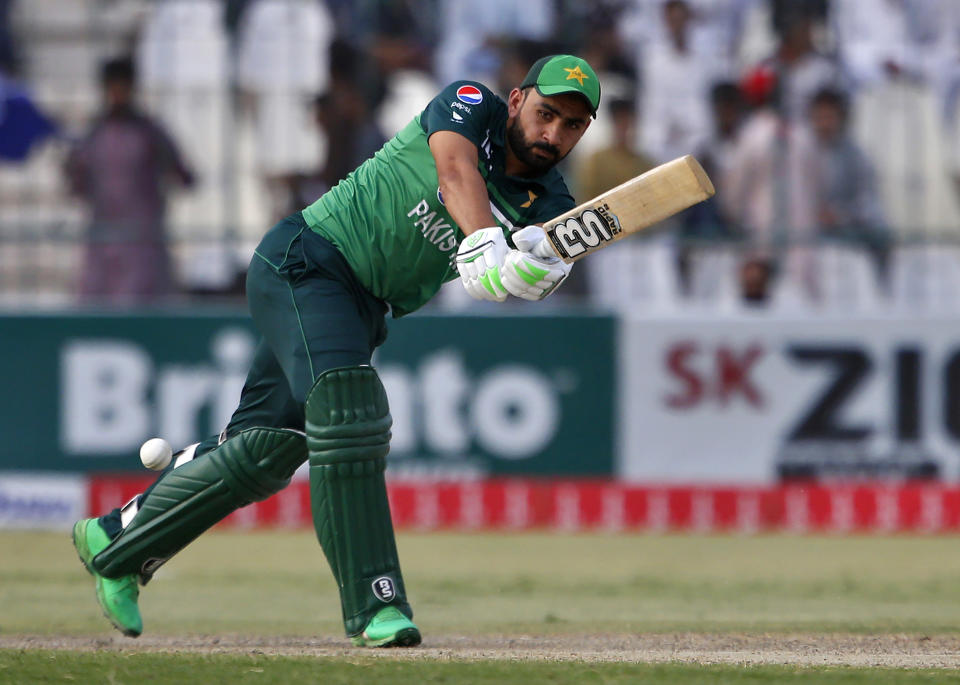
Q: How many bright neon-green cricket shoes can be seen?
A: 2